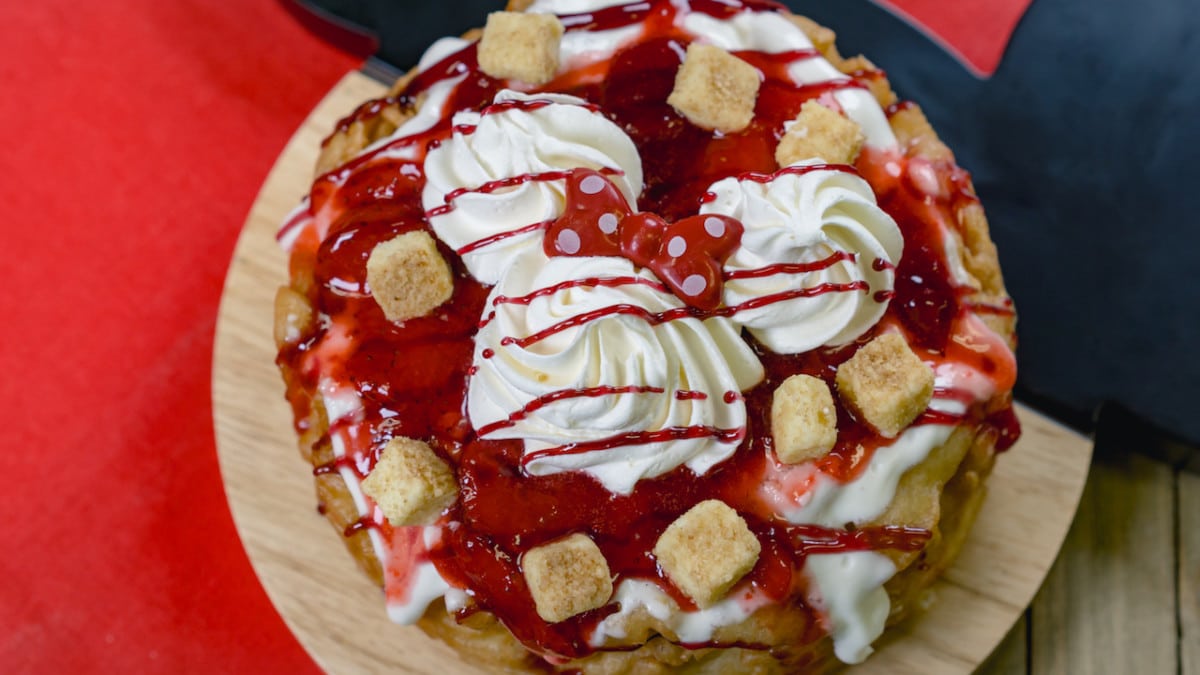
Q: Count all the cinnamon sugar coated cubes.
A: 9